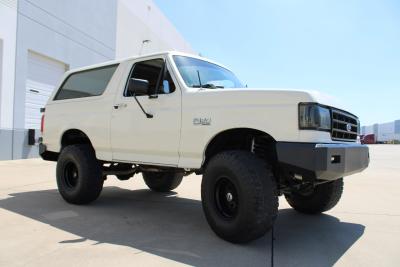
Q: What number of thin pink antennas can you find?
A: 0